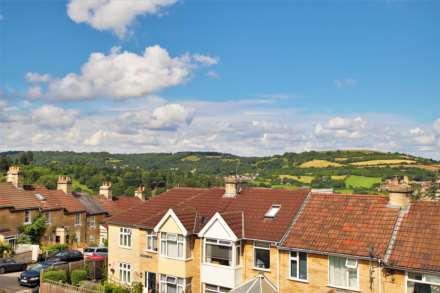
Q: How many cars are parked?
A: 4